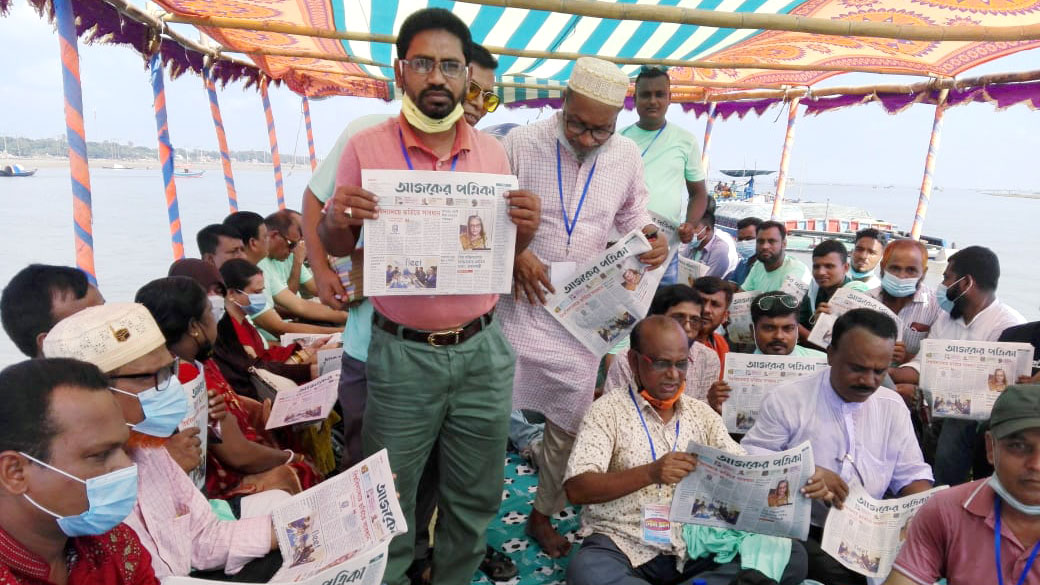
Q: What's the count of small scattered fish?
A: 0